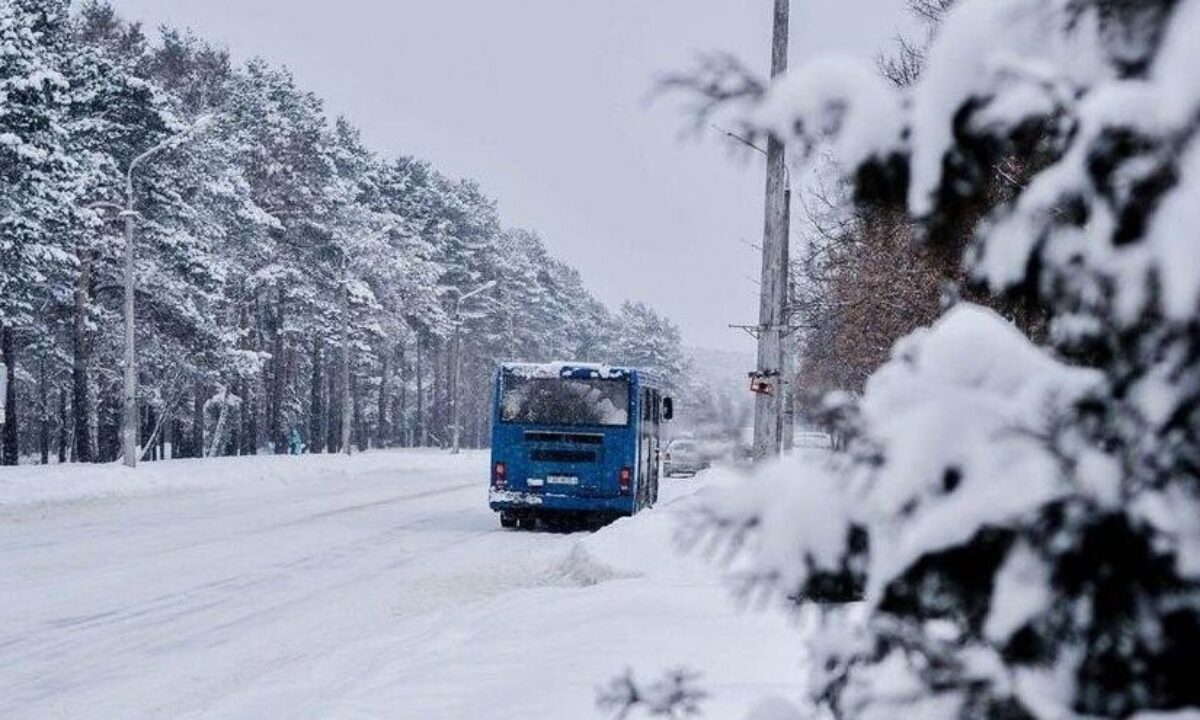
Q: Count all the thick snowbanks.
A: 2